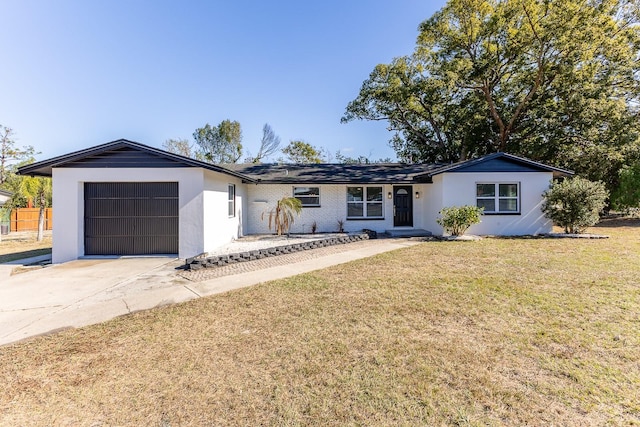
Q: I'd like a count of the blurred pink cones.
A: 0